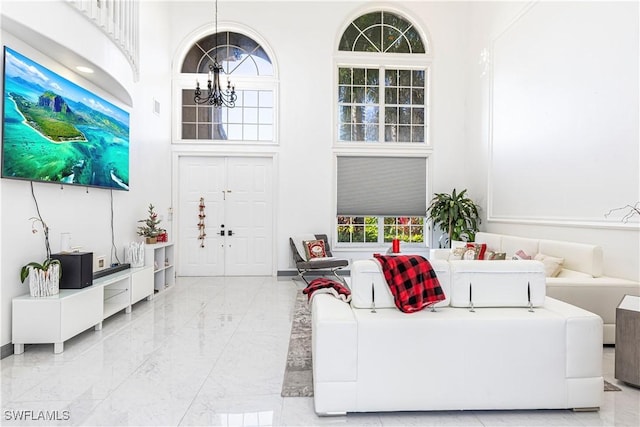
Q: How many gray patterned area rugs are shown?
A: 1